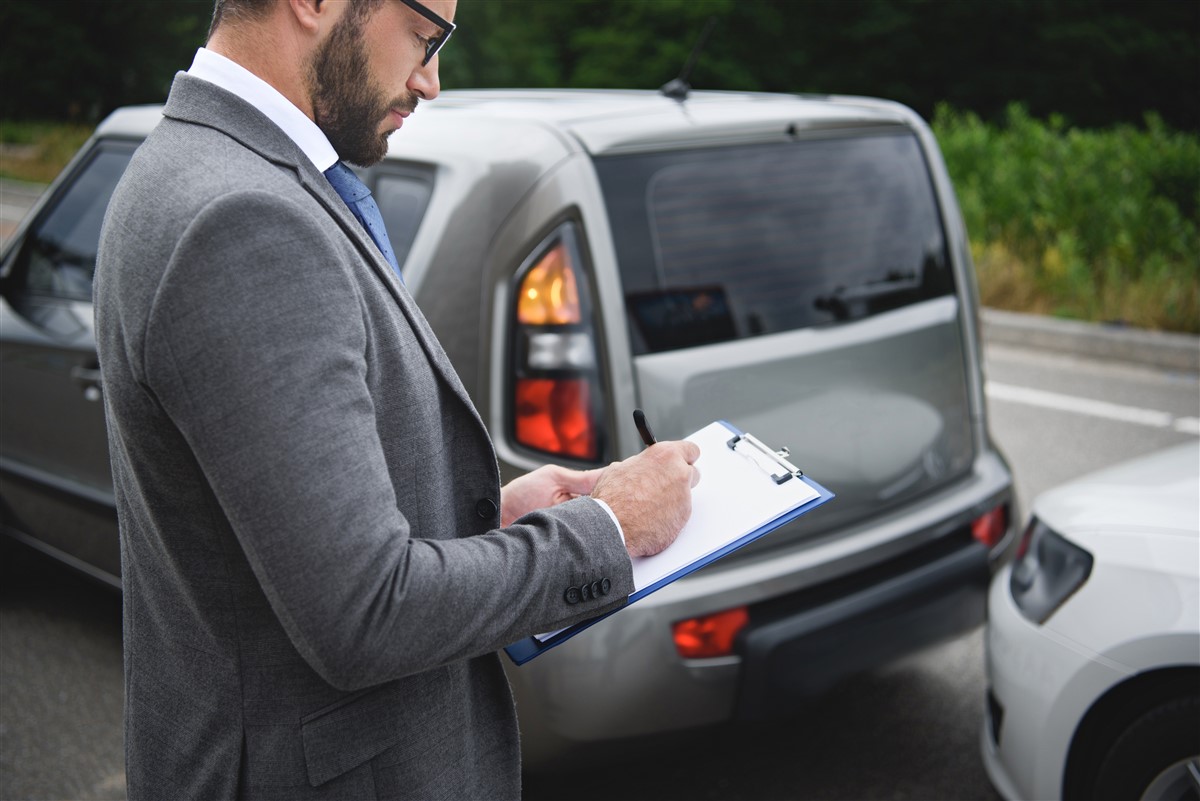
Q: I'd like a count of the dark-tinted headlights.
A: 1